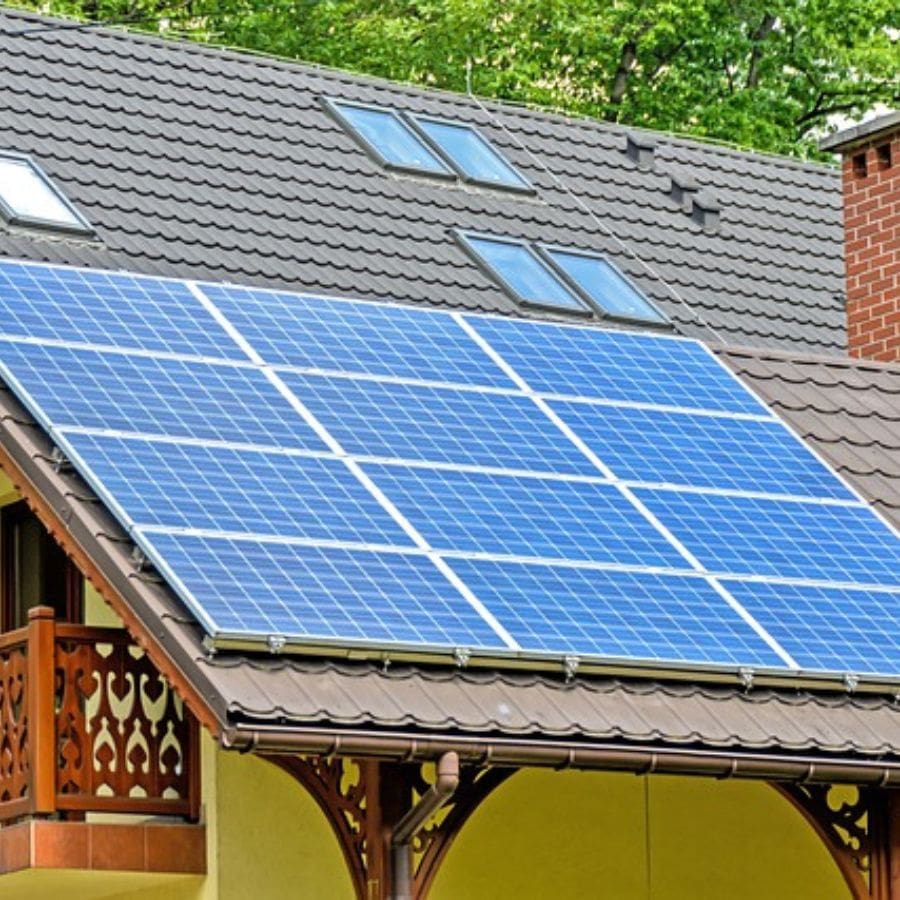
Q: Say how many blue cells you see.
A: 12